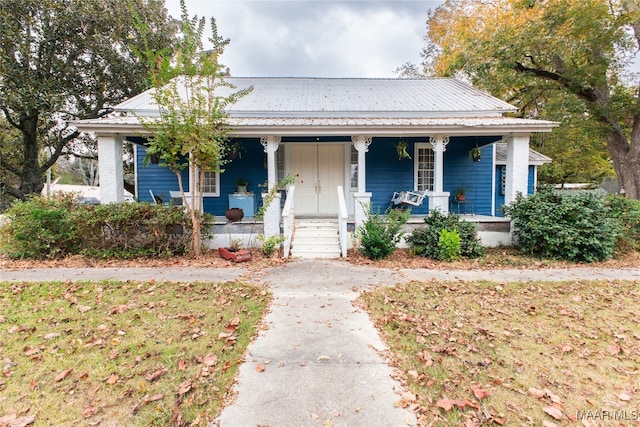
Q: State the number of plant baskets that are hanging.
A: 4